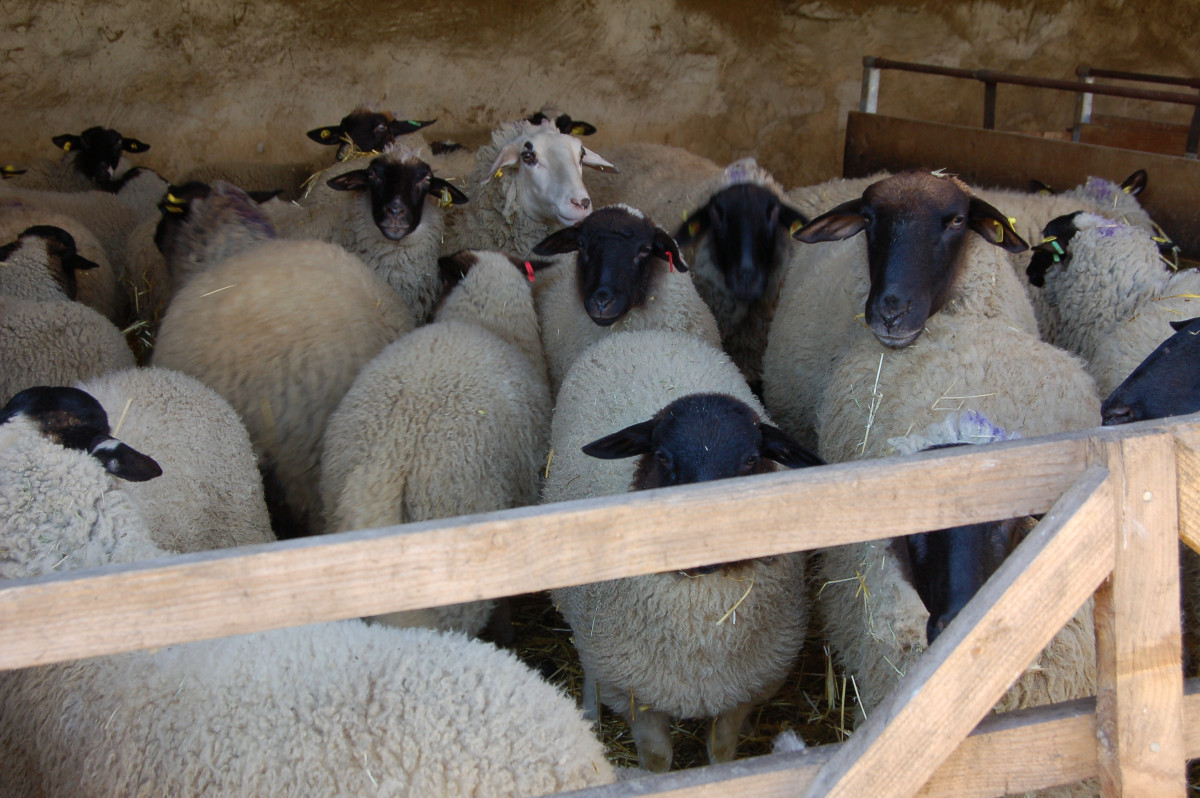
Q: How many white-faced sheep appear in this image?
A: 1